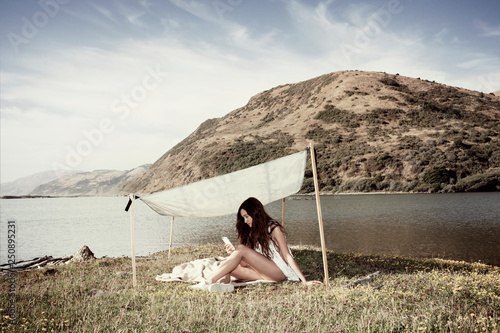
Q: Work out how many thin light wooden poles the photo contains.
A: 4